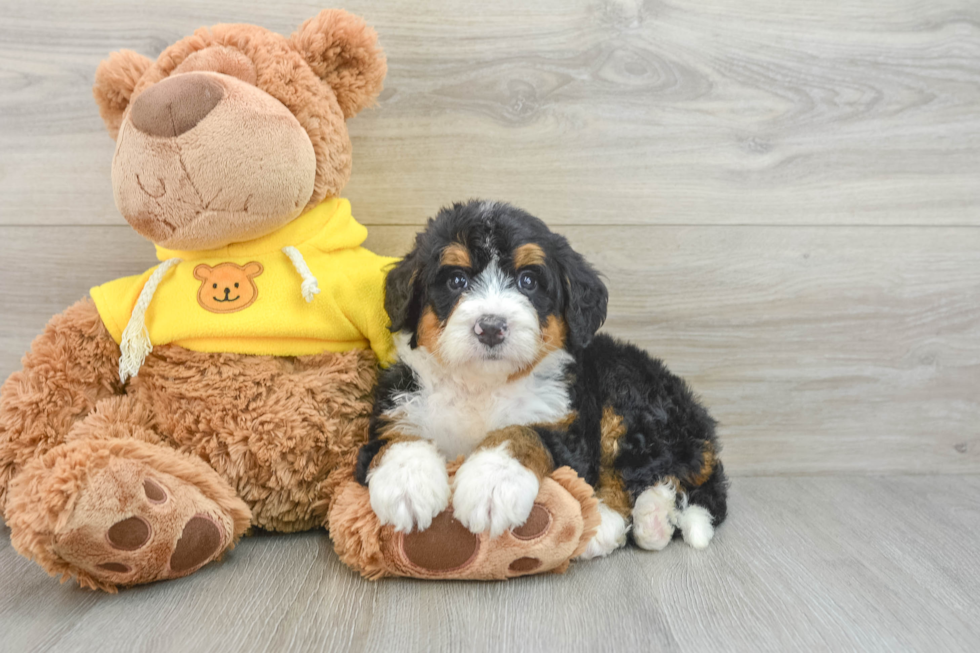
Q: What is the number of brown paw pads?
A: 7